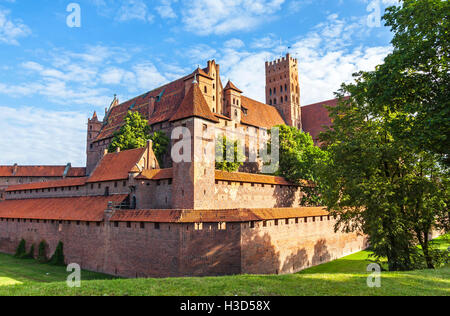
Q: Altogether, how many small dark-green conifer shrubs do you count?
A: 4